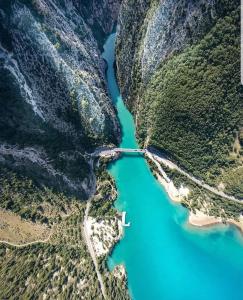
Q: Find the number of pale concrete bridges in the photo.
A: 1